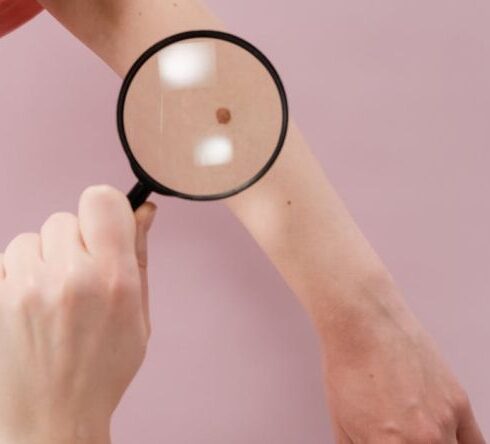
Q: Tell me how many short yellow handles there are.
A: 0